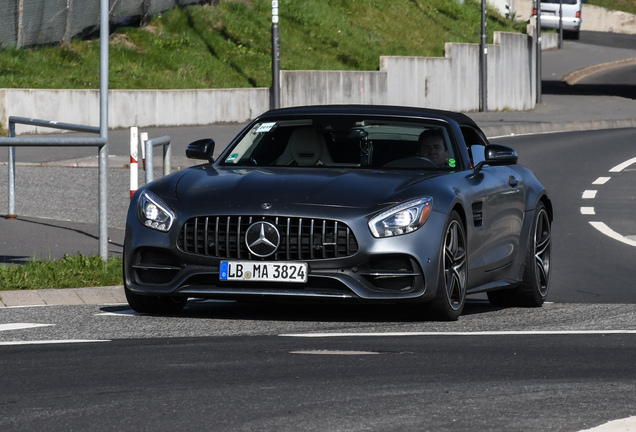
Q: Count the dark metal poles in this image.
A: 4